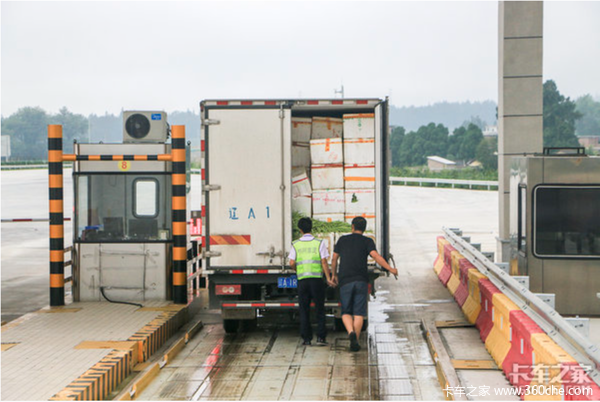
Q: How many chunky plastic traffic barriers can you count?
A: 11